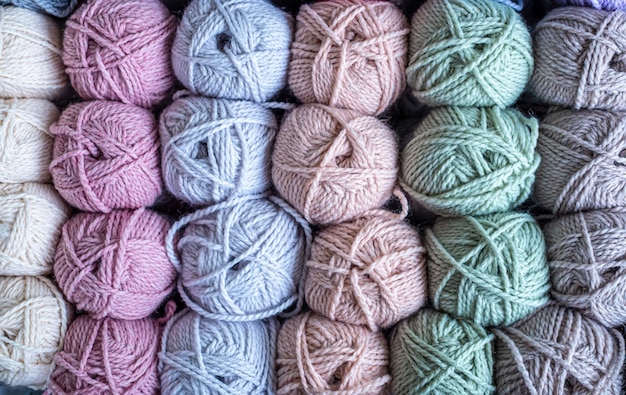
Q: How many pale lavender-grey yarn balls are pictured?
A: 4